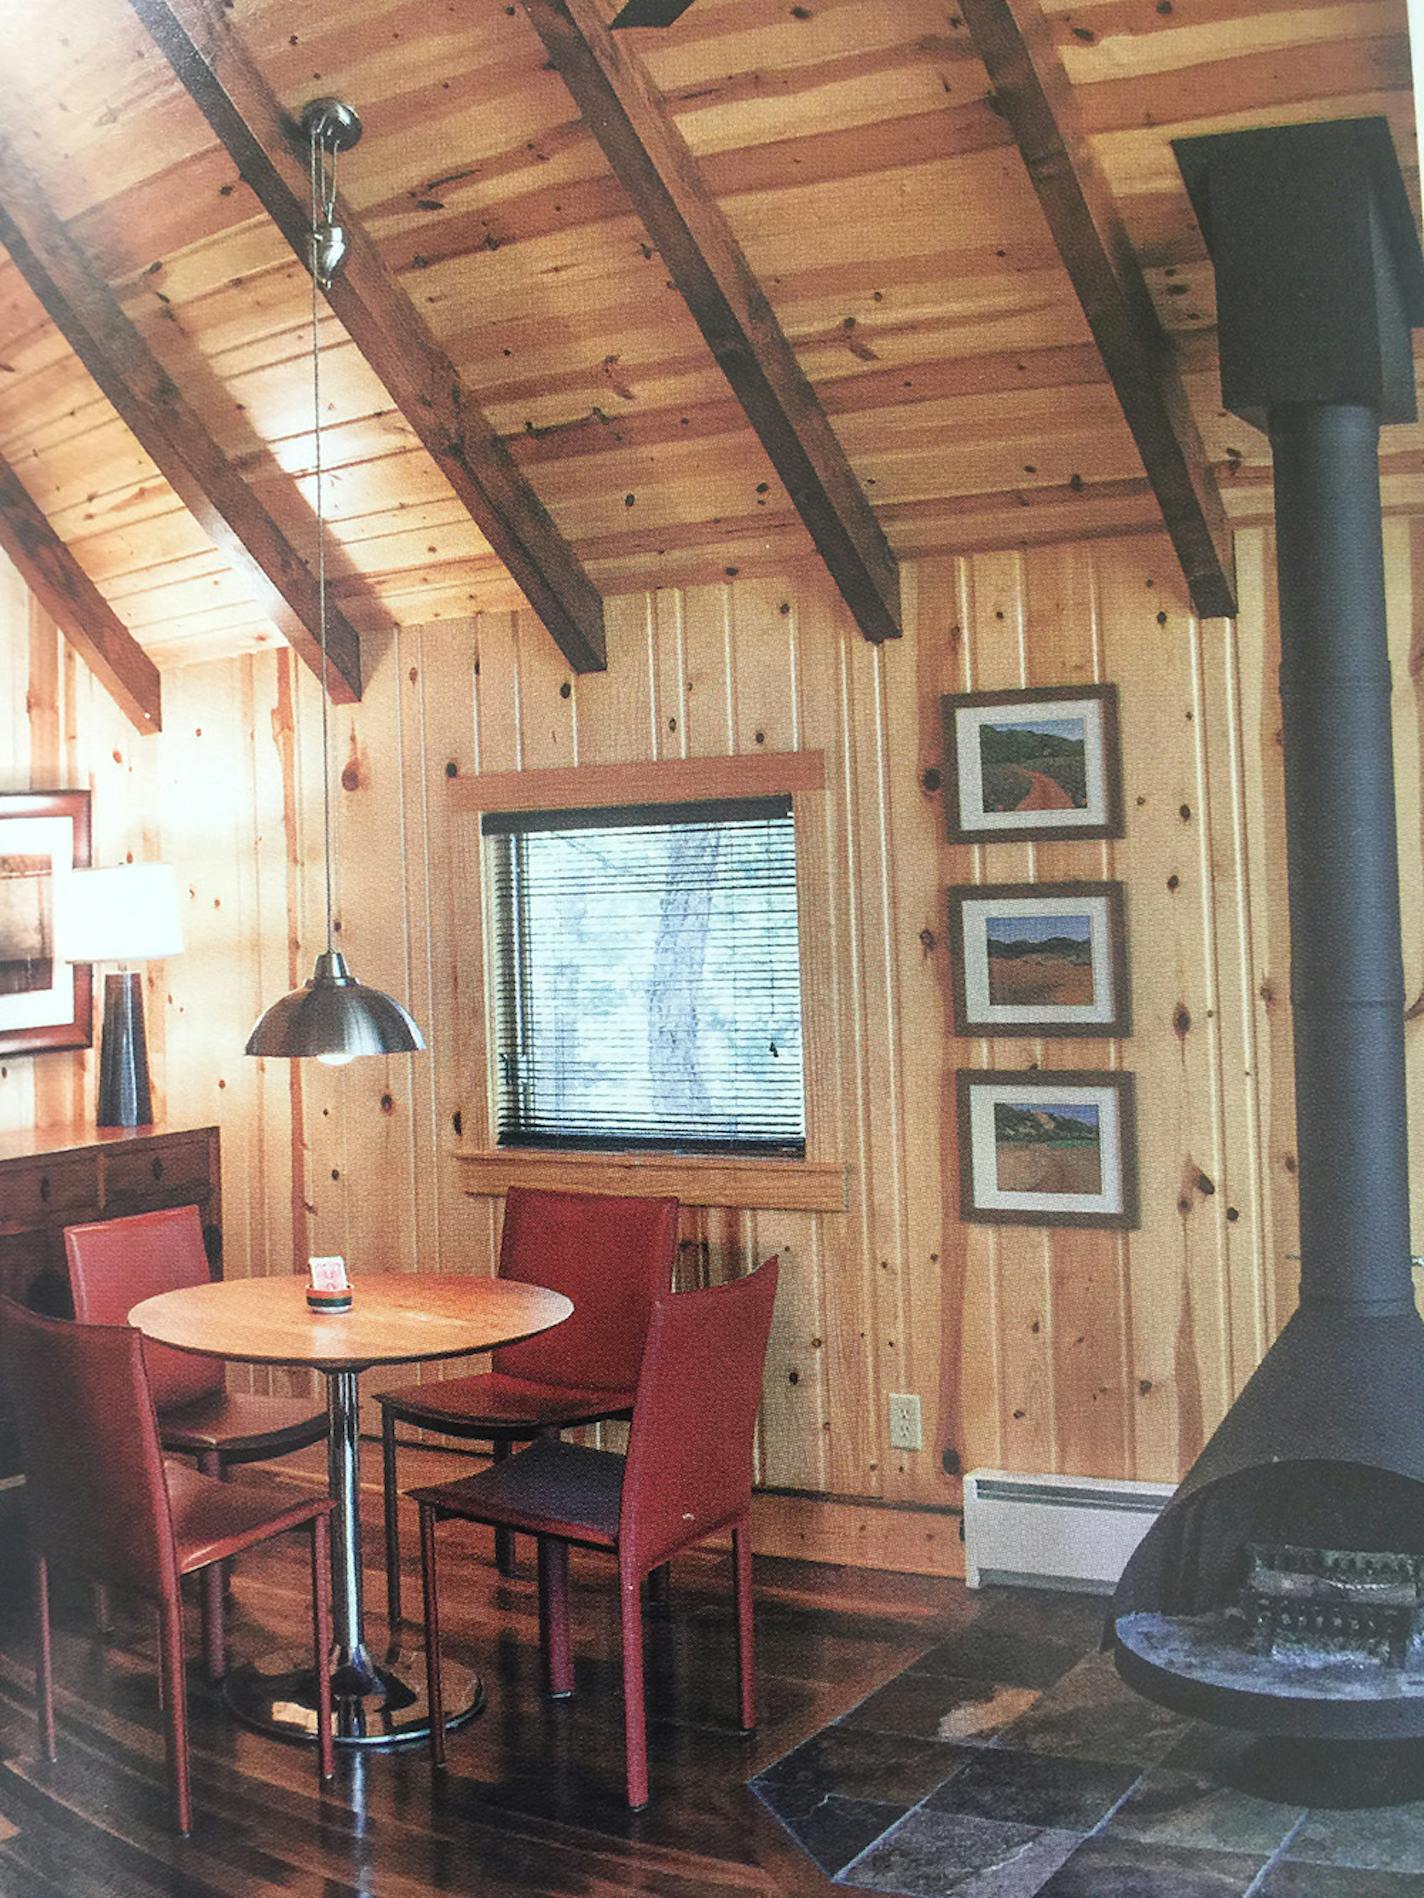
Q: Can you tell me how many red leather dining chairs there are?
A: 4